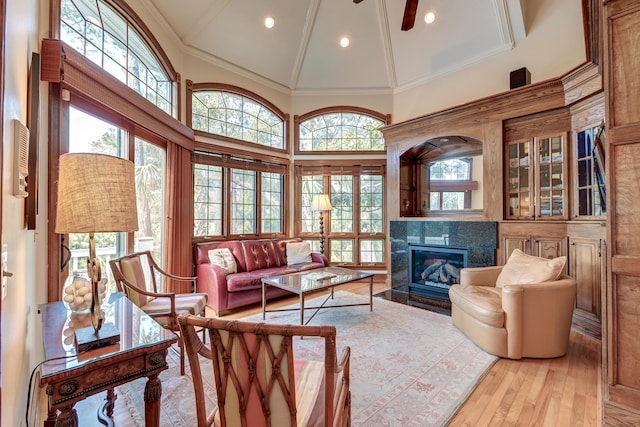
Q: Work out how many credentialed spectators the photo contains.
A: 0